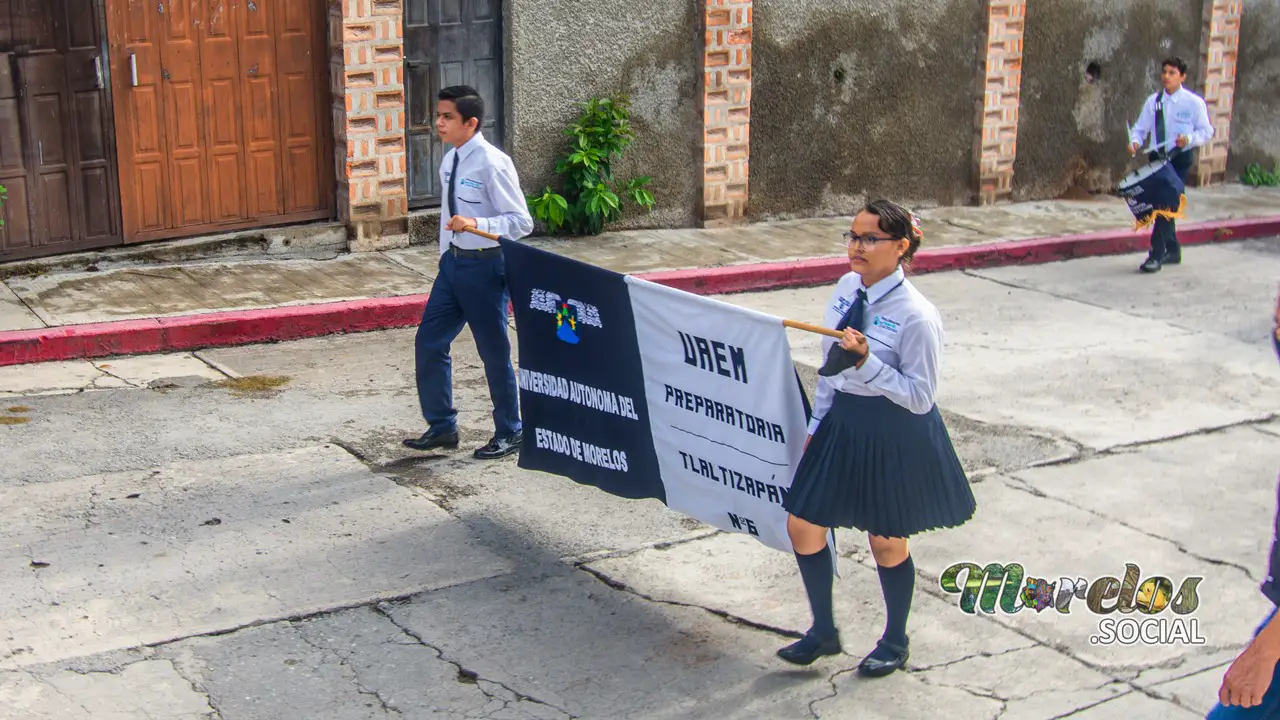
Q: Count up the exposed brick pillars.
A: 4